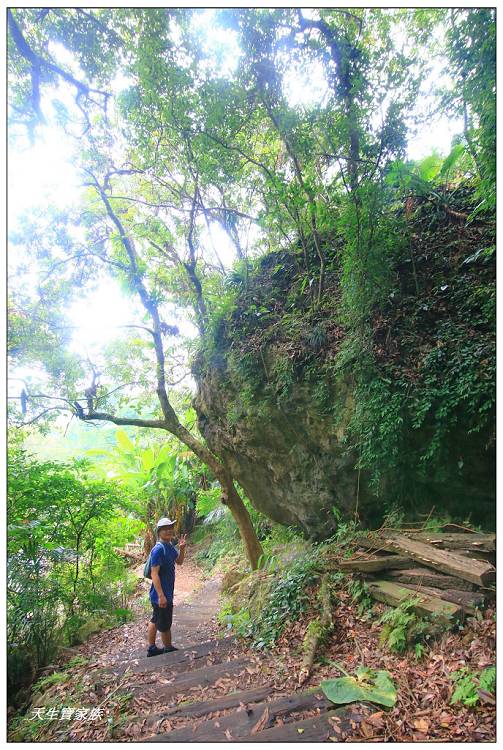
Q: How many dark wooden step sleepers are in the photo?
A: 5